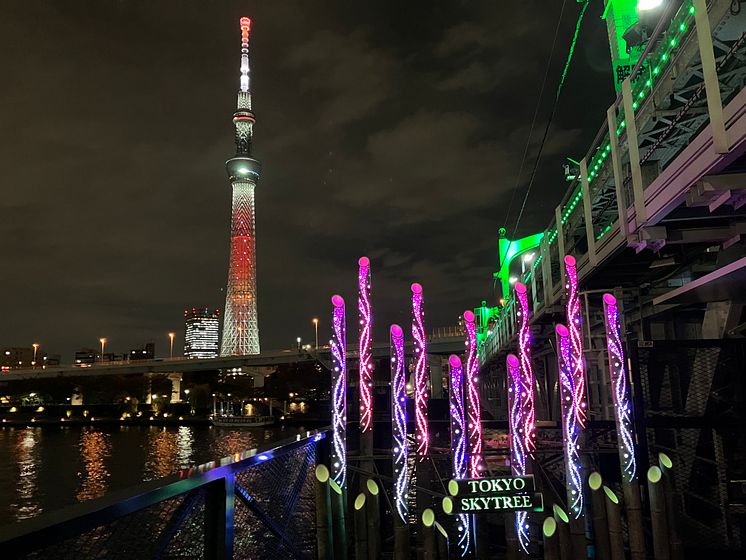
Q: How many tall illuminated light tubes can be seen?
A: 11